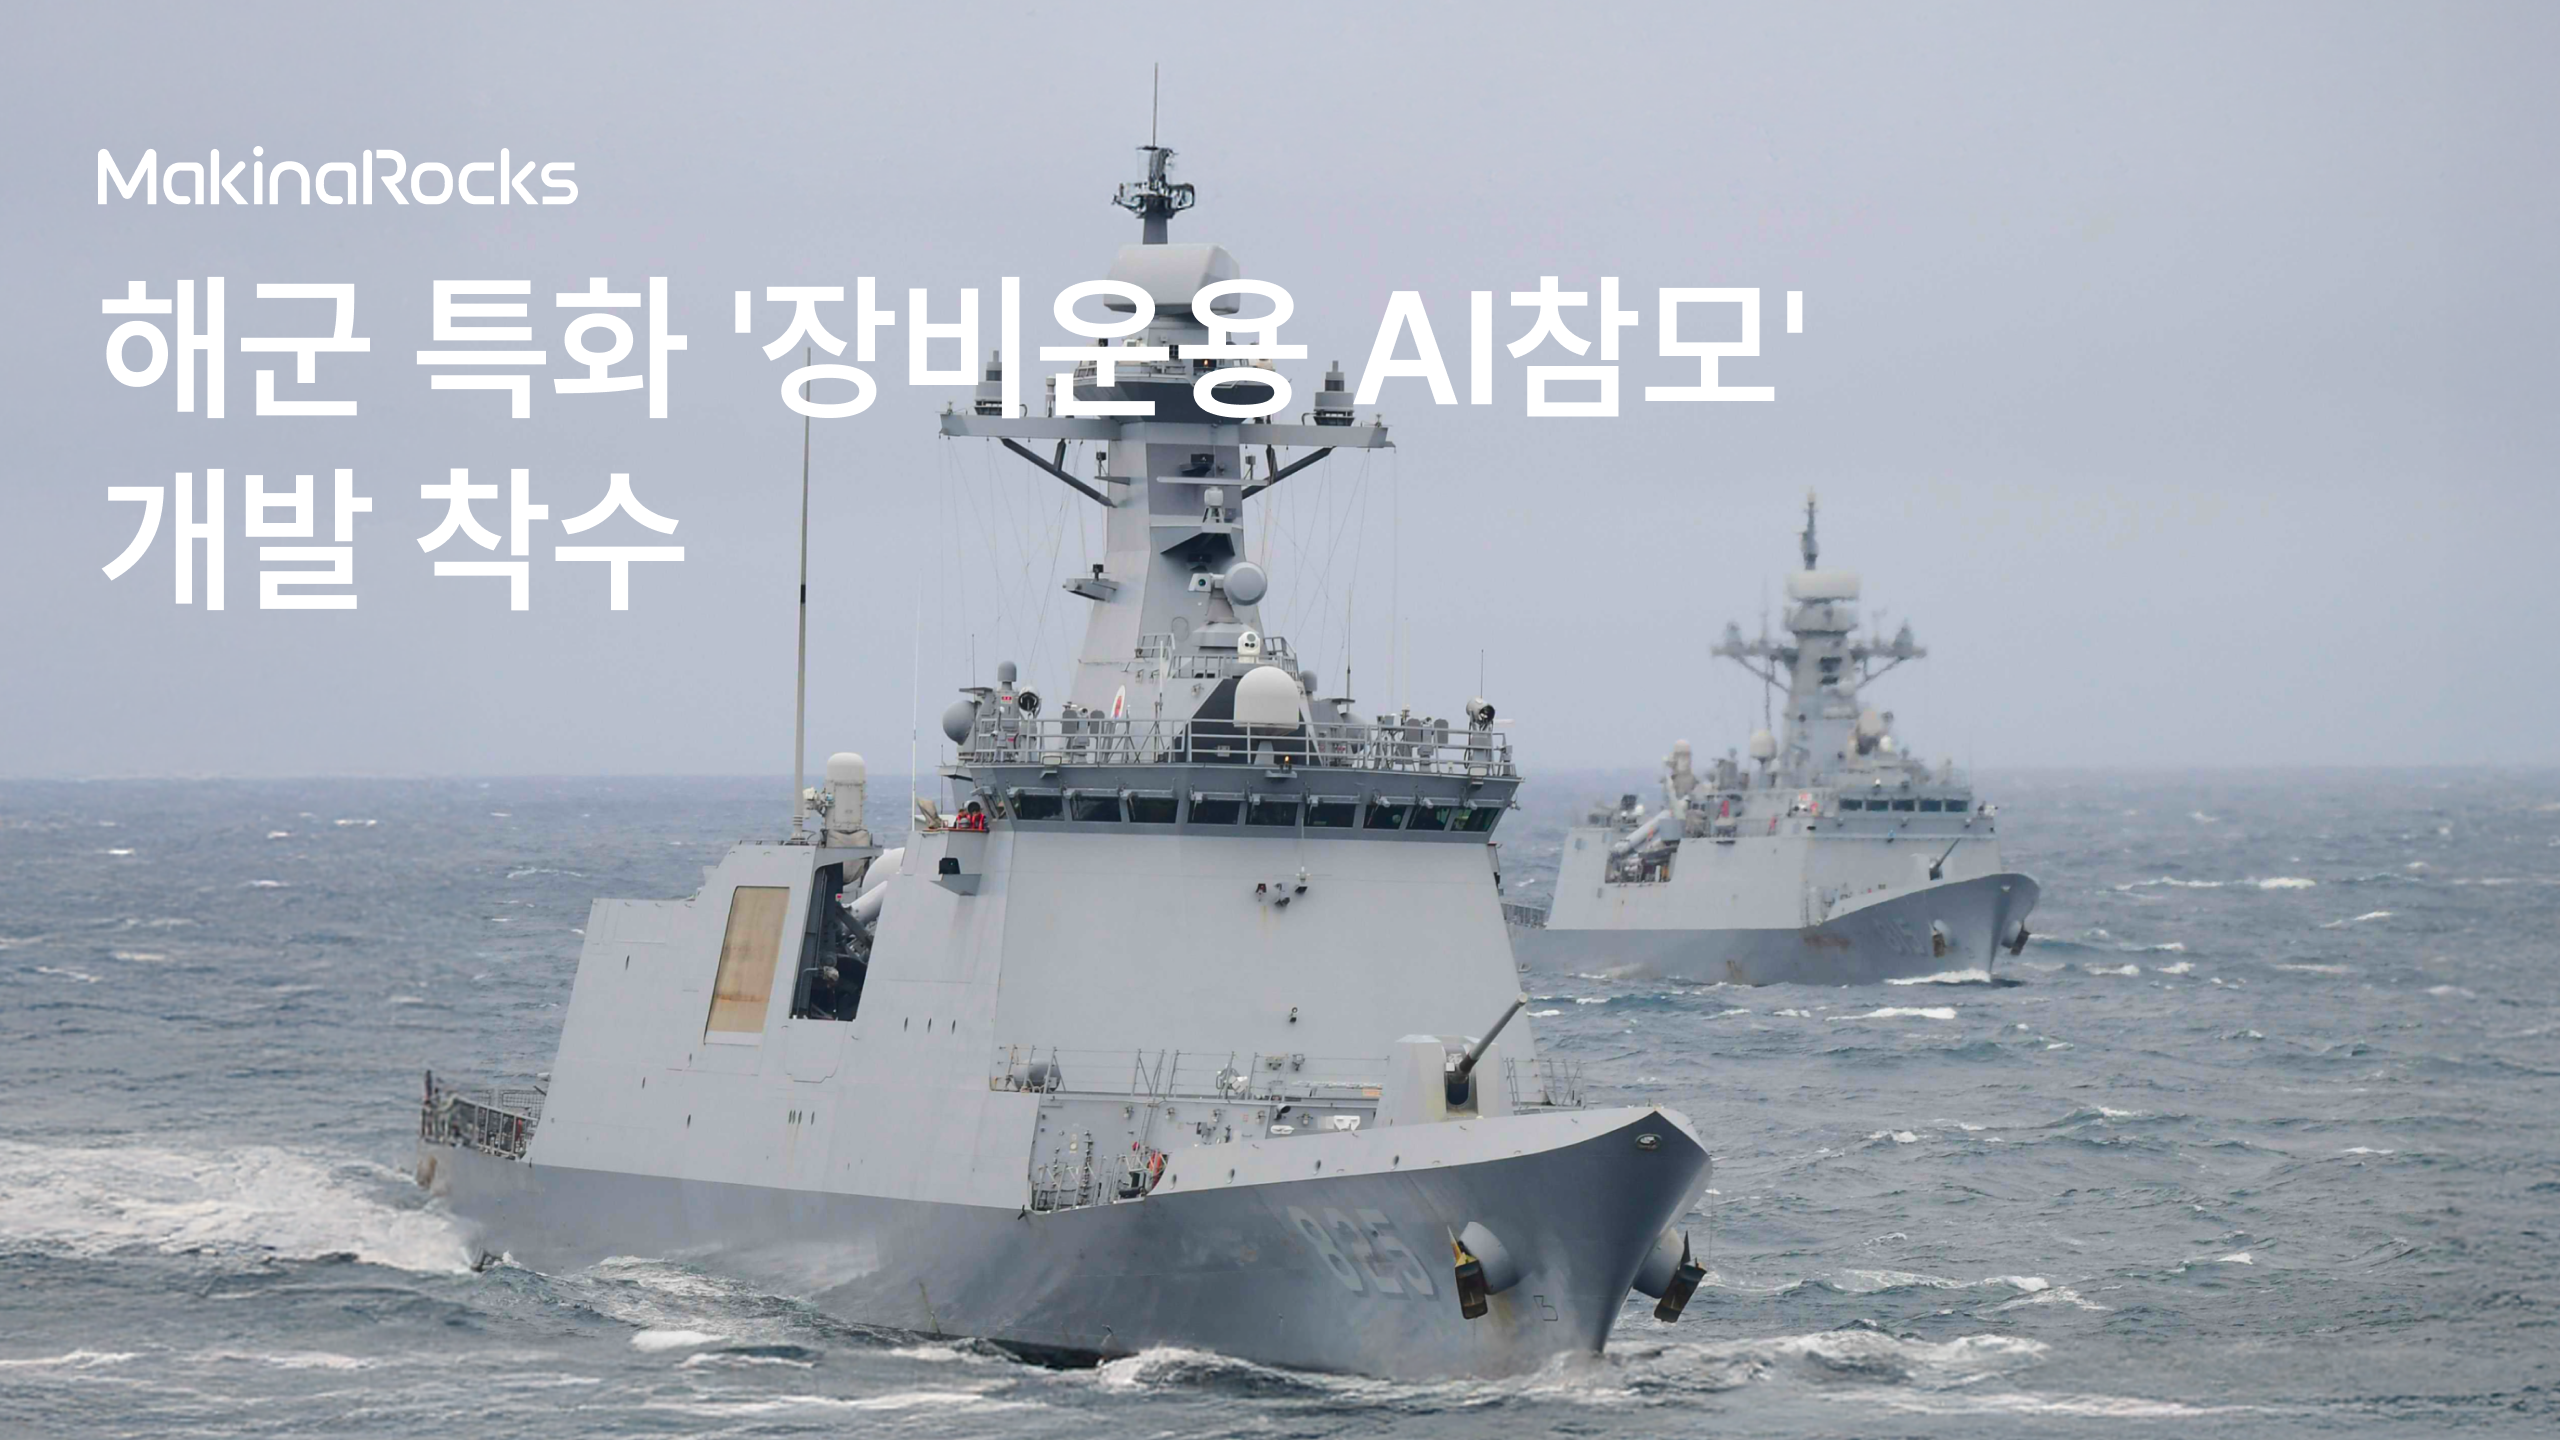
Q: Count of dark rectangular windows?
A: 14